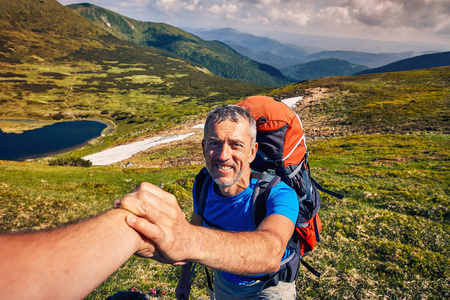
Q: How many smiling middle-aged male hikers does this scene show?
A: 1